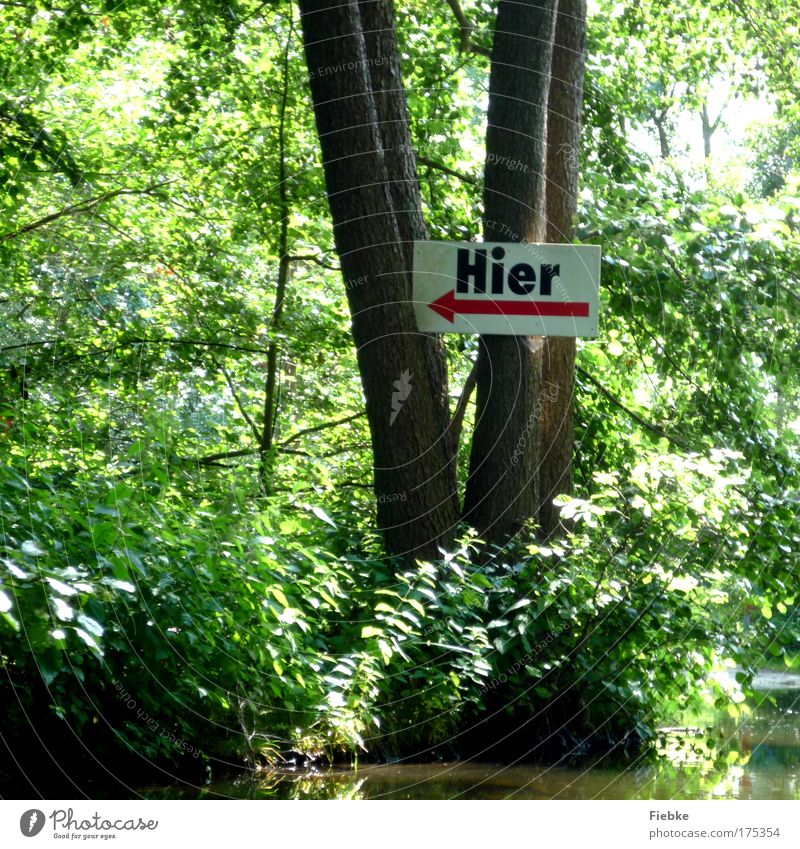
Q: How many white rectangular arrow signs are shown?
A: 1